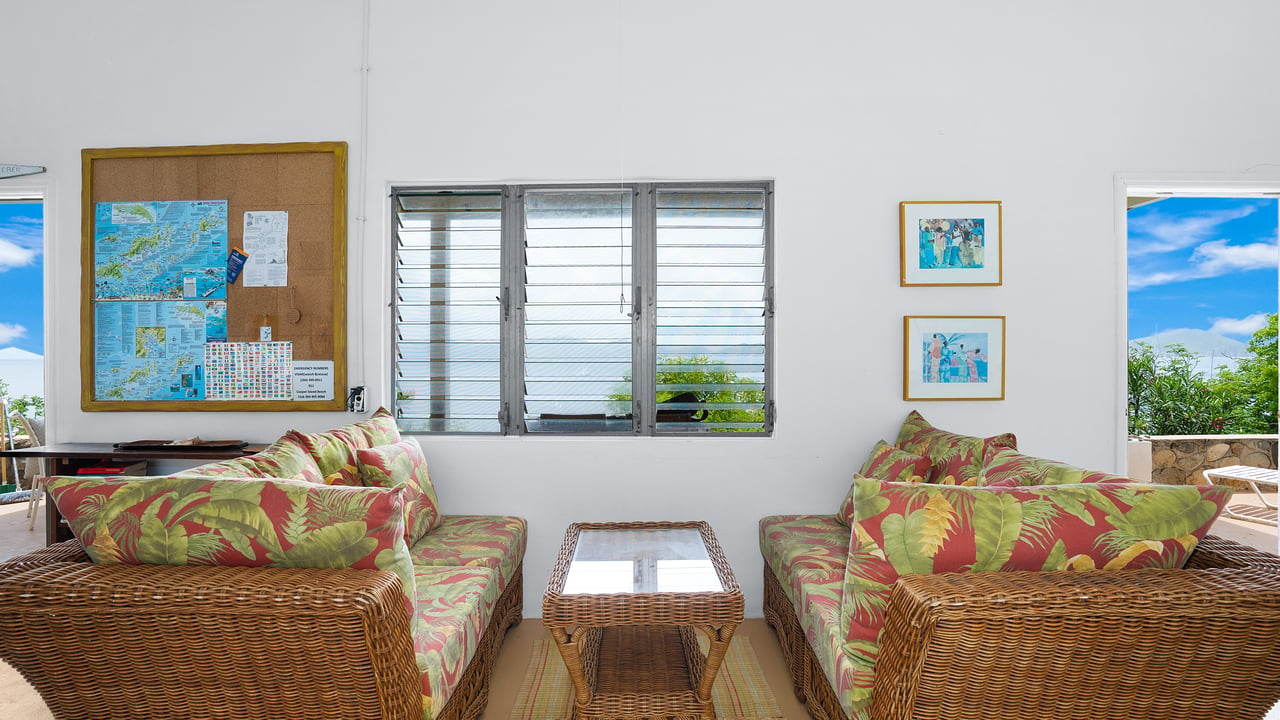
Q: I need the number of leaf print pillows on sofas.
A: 8